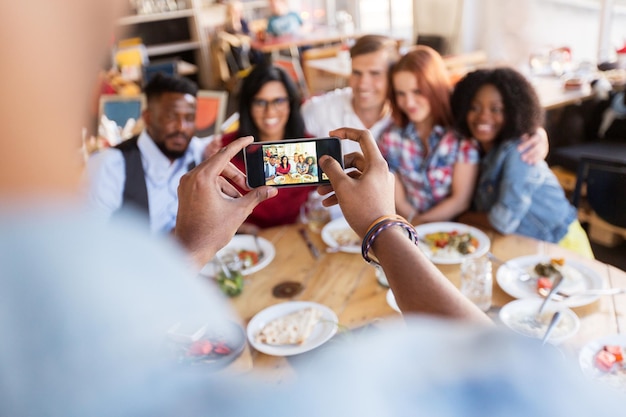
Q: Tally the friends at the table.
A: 5